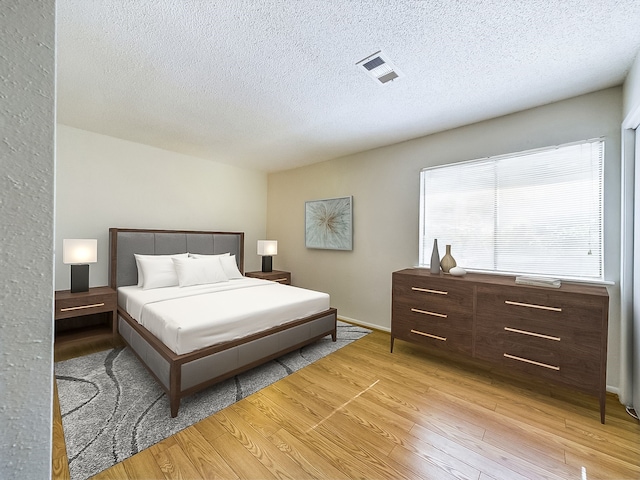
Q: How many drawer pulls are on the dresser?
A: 6